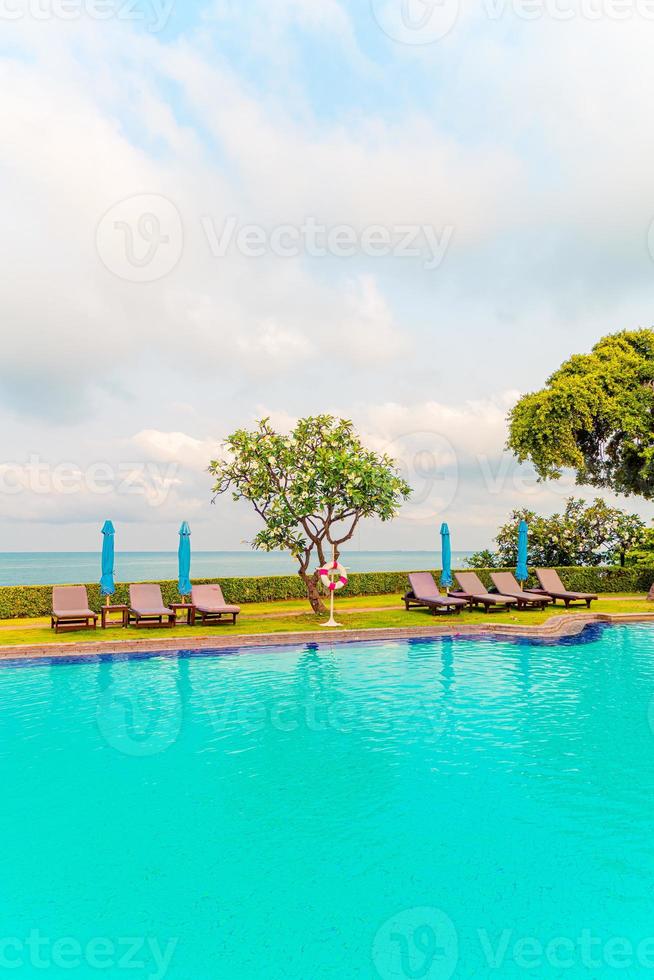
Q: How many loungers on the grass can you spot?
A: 7